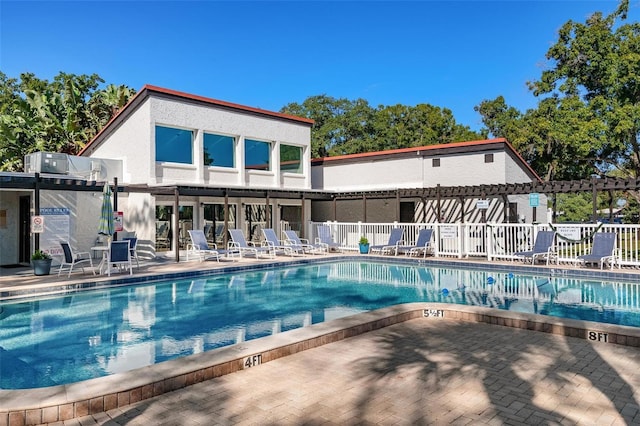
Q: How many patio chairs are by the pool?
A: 12